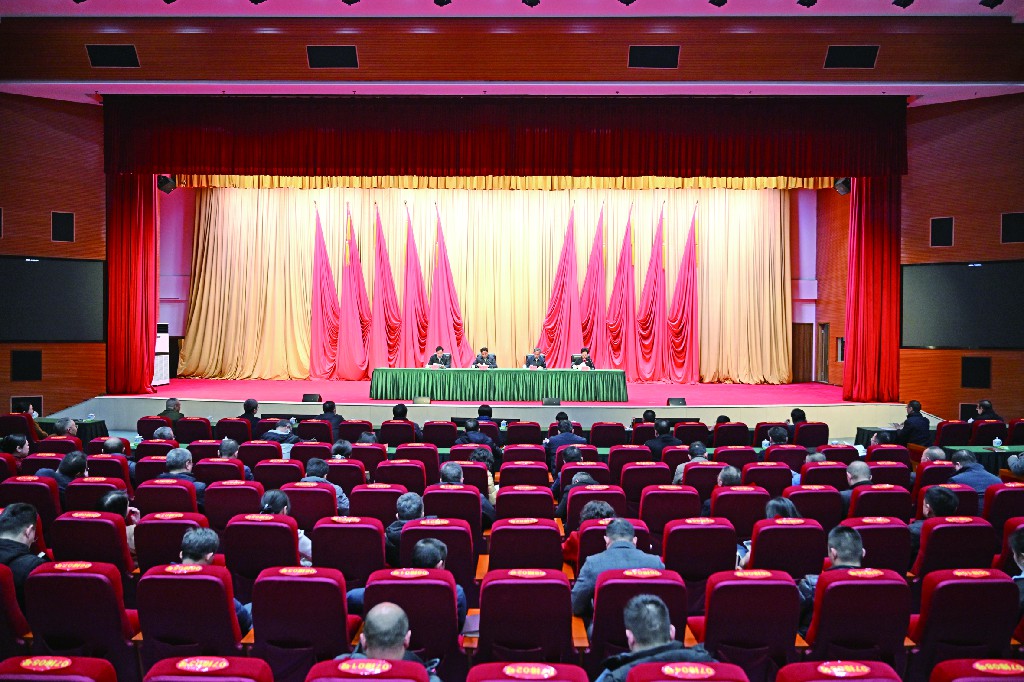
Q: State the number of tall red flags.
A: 10